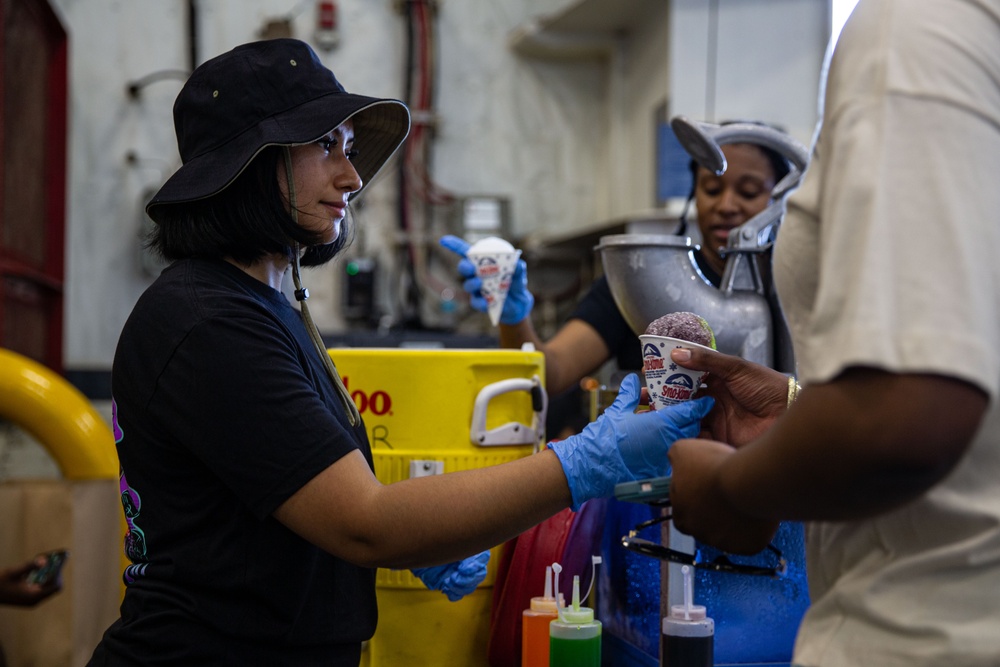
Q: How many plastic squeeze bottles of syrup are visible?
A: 3